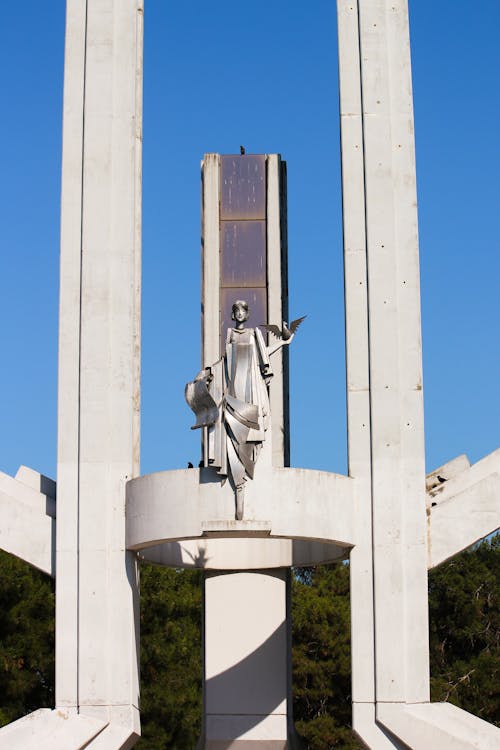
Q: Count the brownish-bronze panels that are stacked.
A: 3